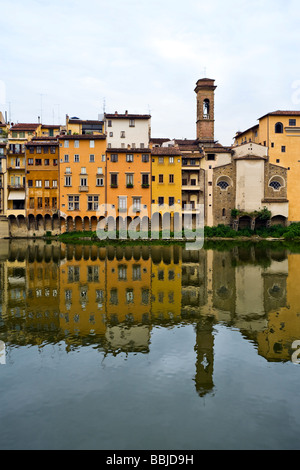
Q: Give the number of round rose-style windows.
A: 2